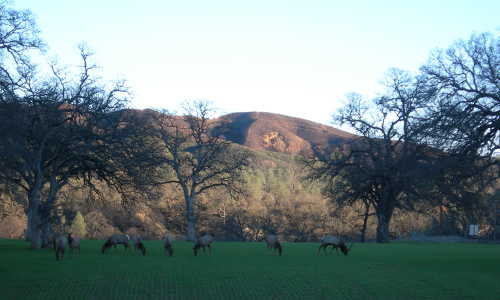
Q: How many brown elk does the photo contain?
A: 8